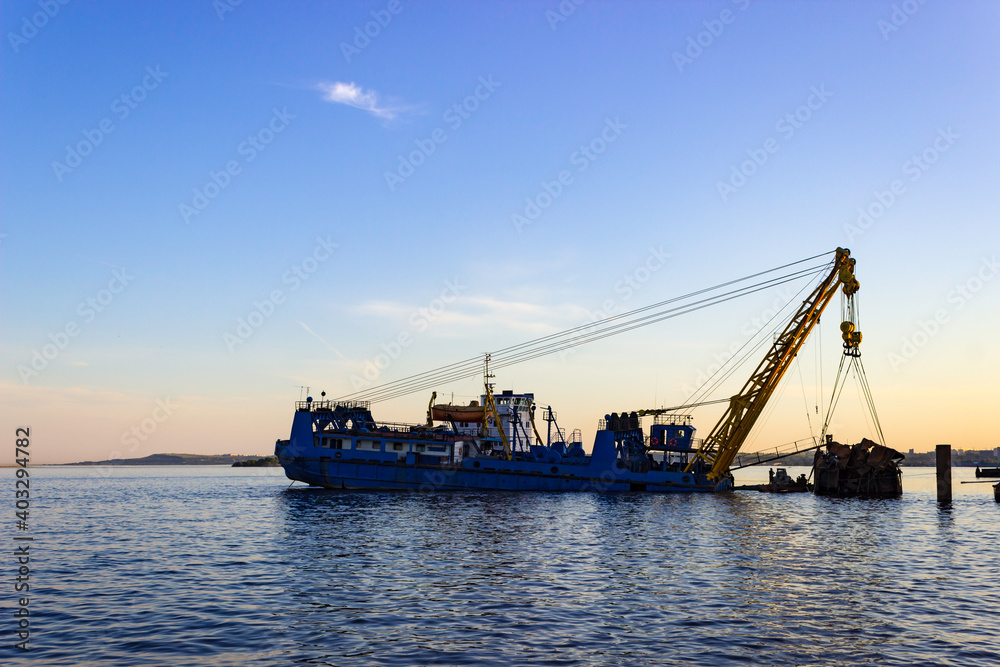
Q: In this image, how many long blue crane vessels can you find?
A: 1